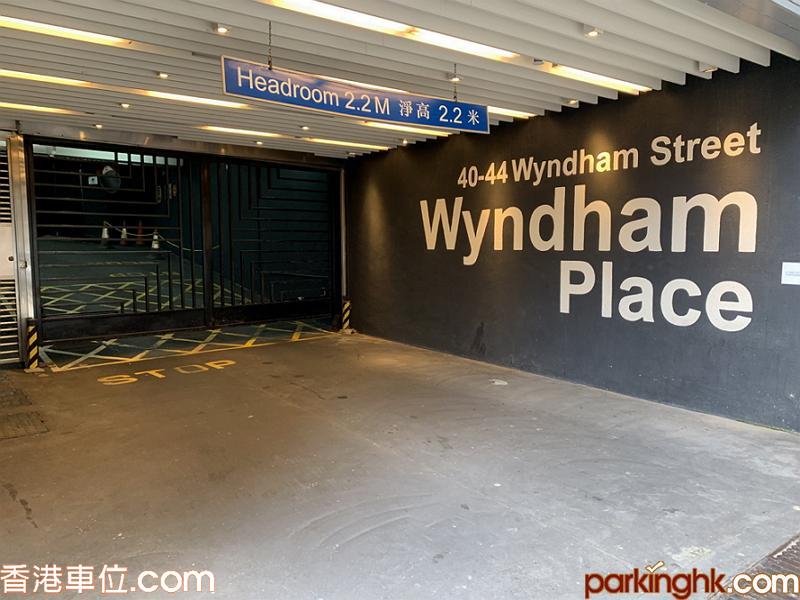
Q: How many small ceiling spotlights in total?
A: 12